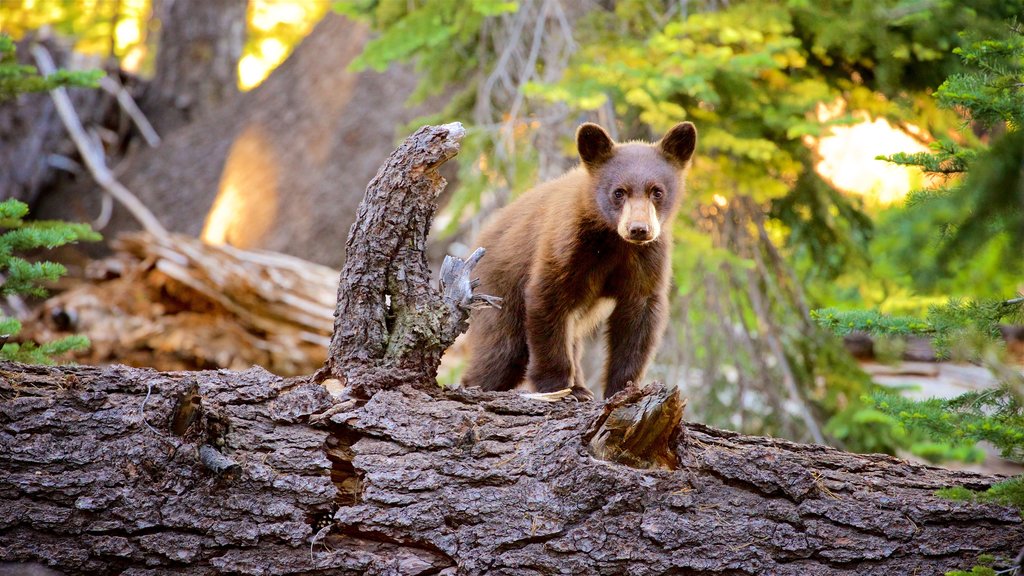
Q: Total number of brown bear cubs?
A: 1